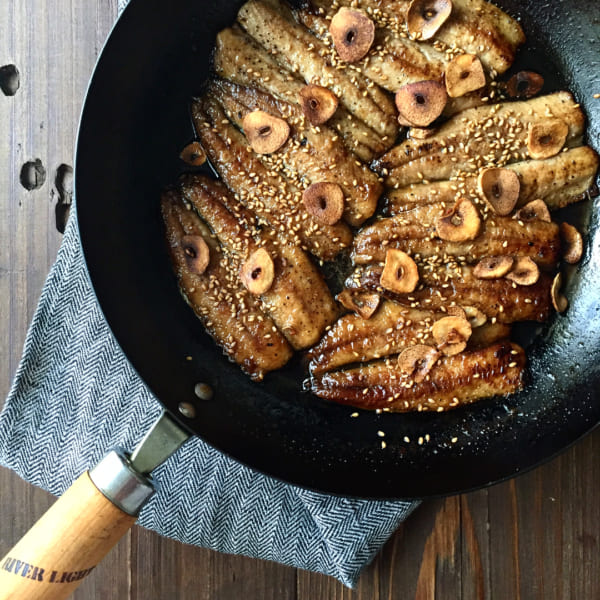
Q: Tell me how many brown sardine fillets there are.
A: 7